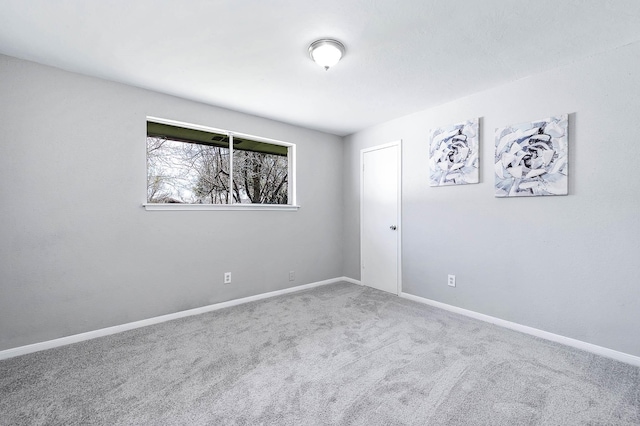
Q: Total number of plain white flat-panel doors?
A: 1